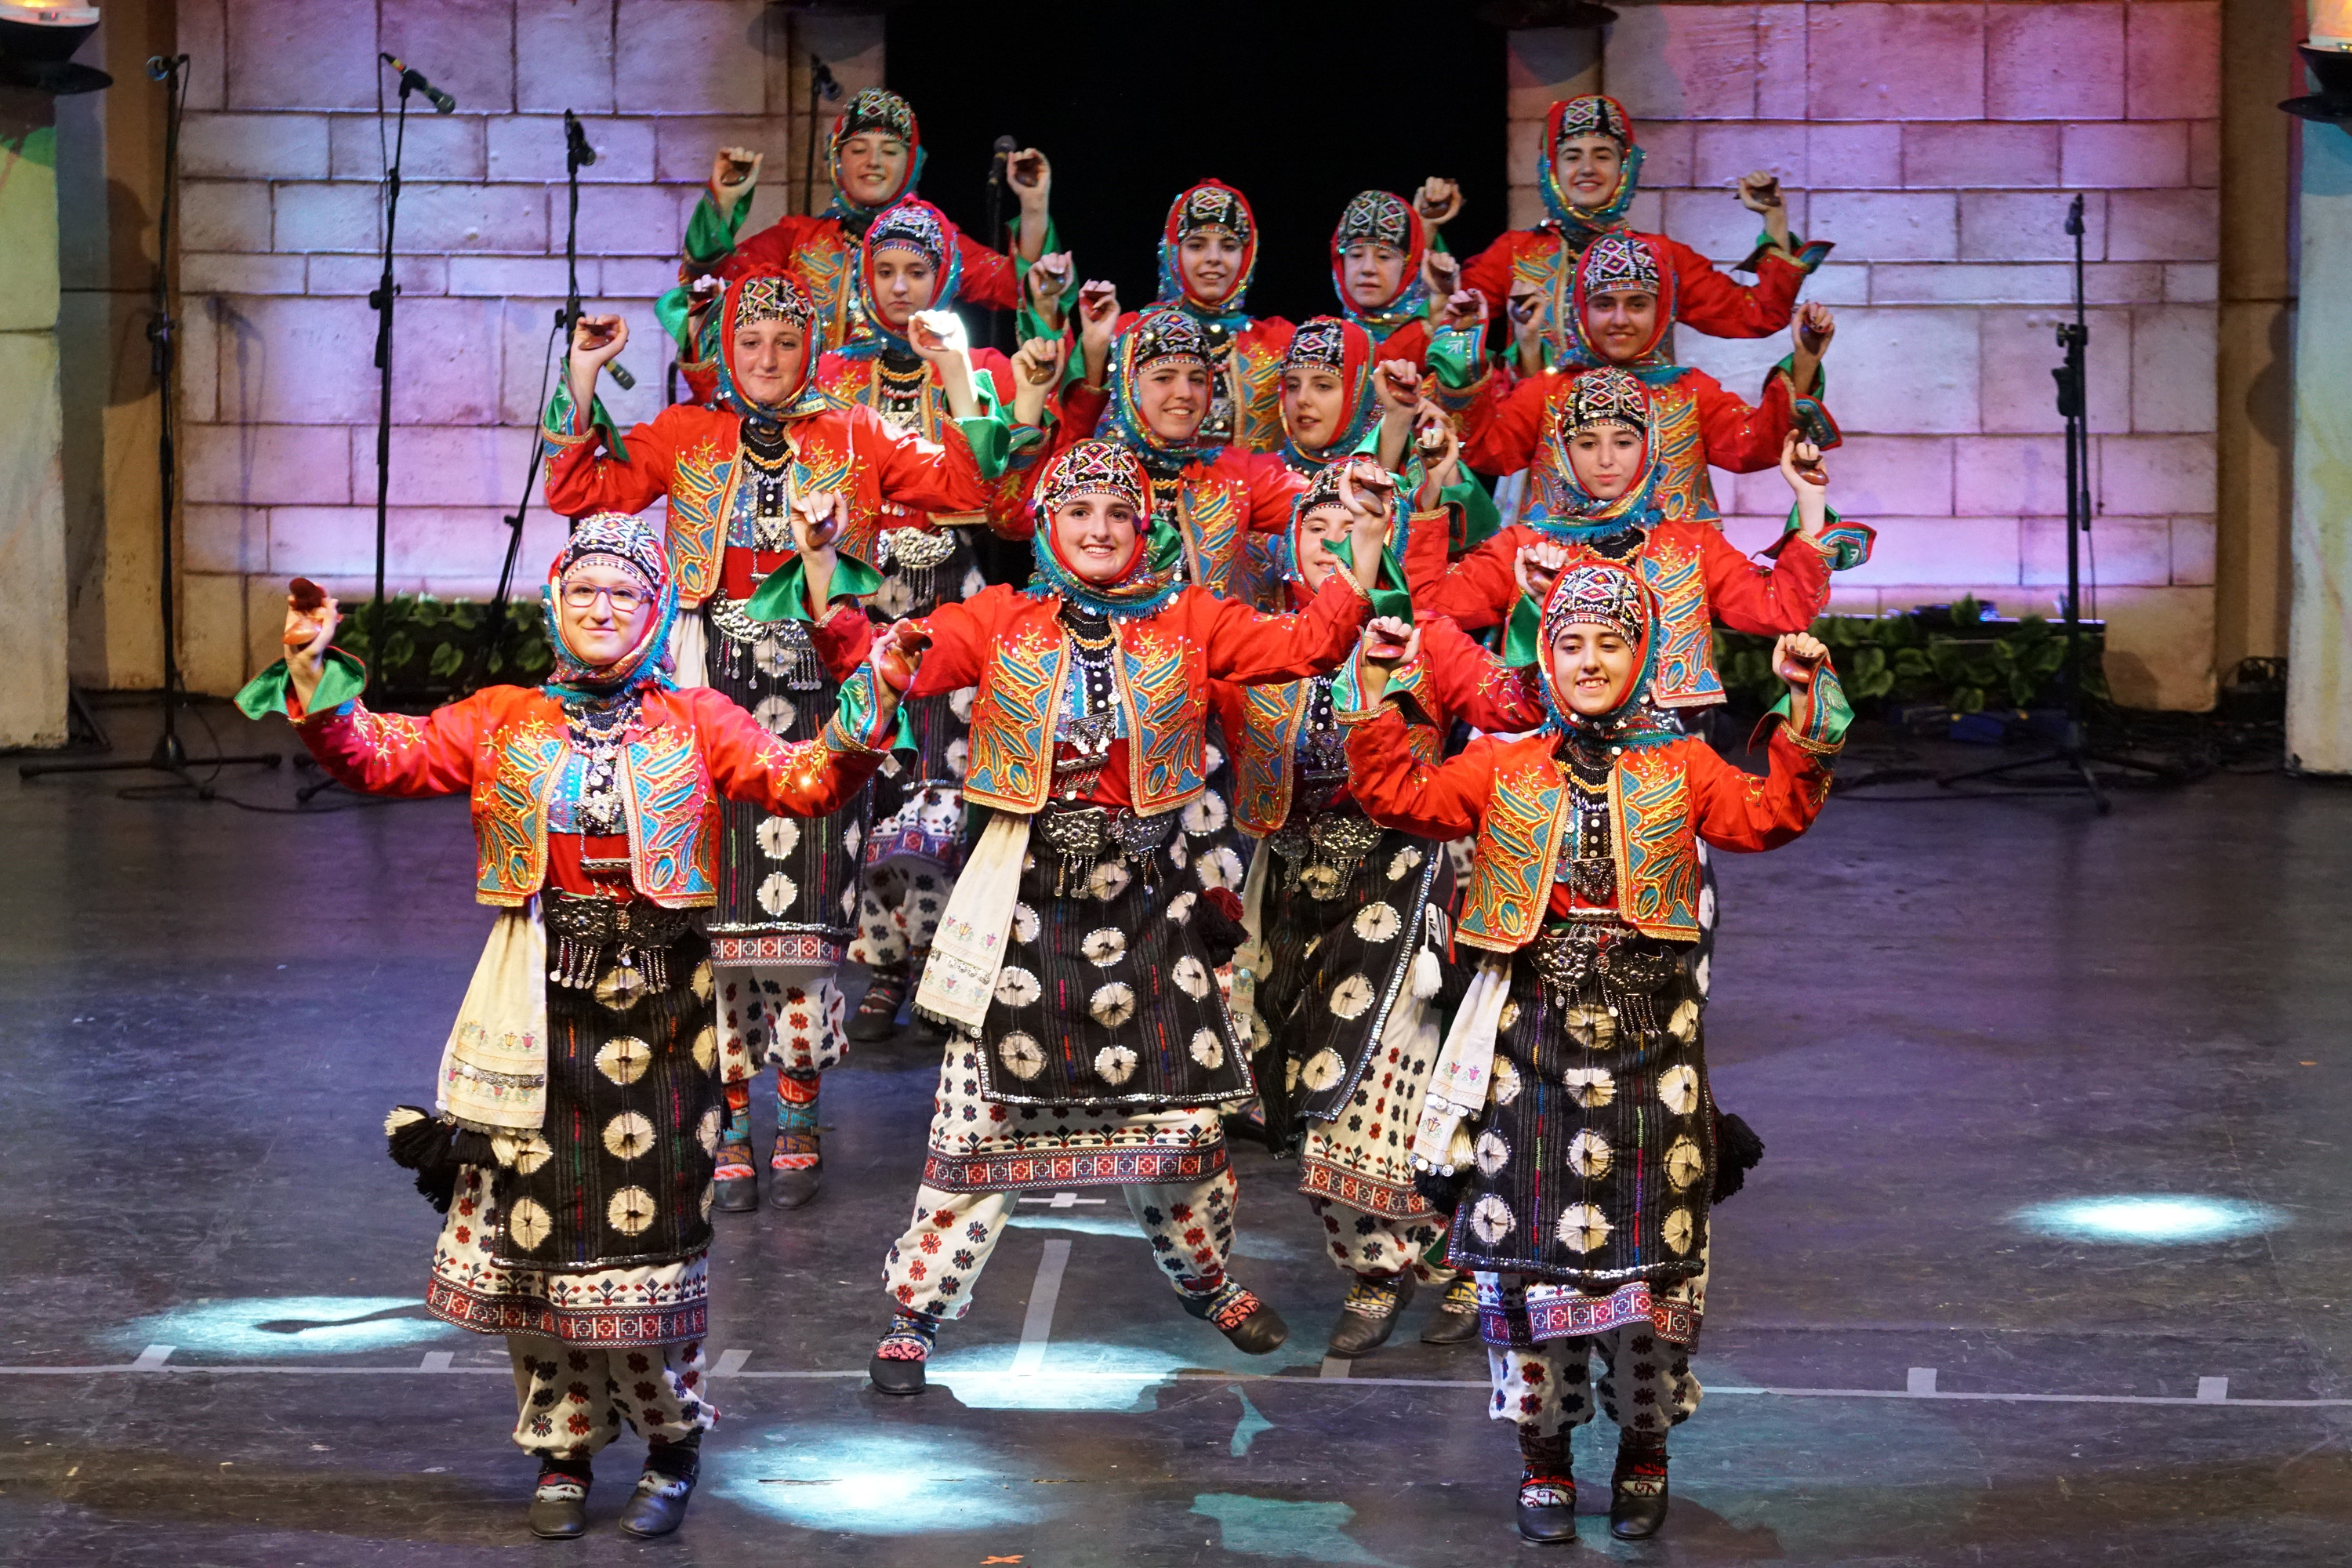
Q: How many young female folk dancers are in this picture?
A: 14